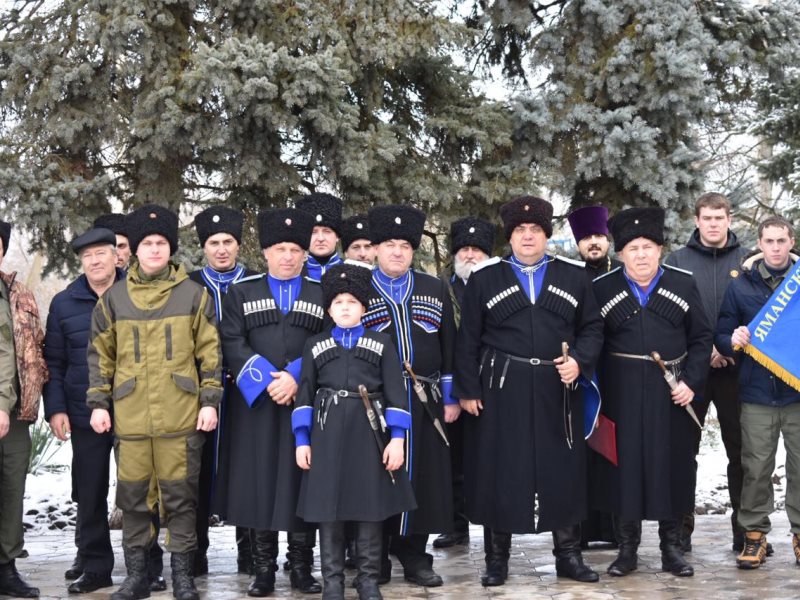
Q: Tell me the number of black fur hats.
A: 12